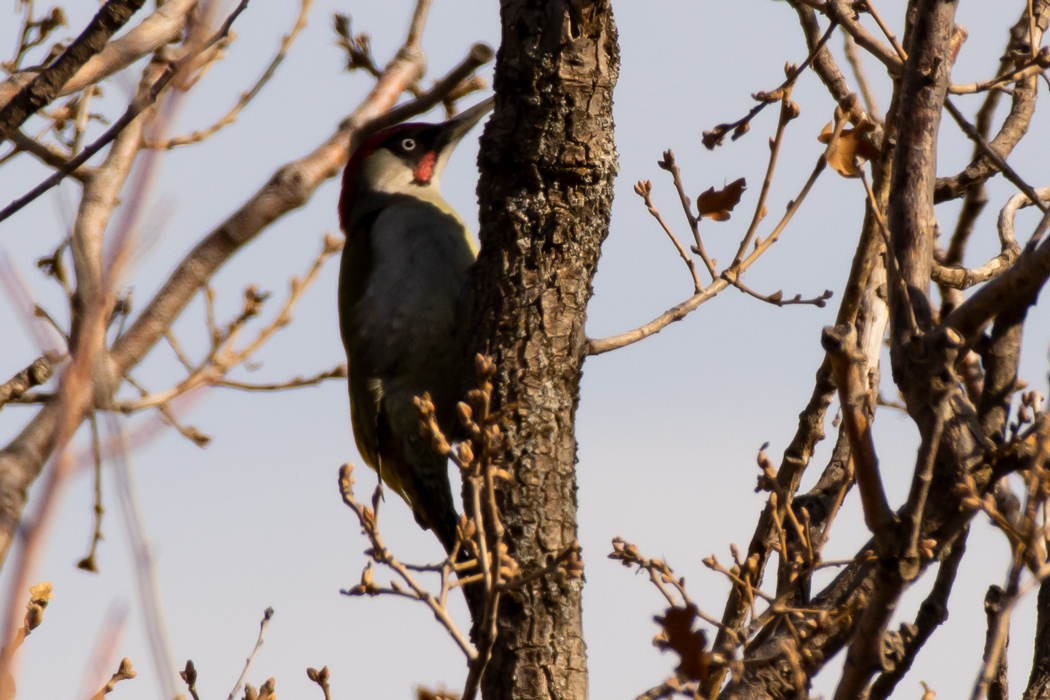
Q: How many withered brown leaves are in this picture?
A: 3